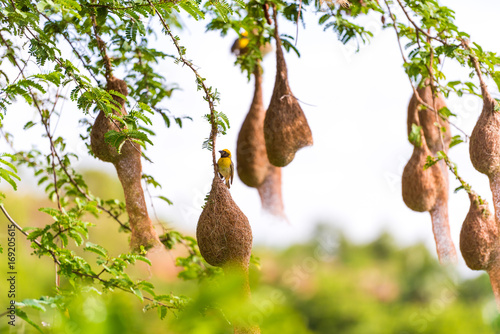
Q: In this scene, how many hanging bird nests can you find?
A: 8